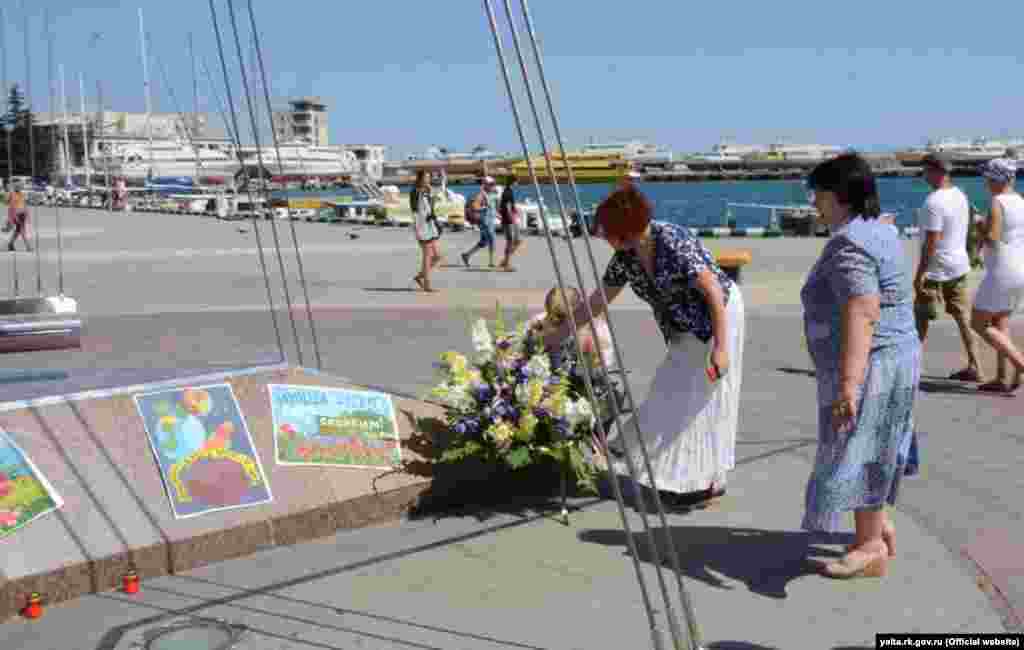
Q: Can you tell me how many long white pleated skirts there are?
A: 1